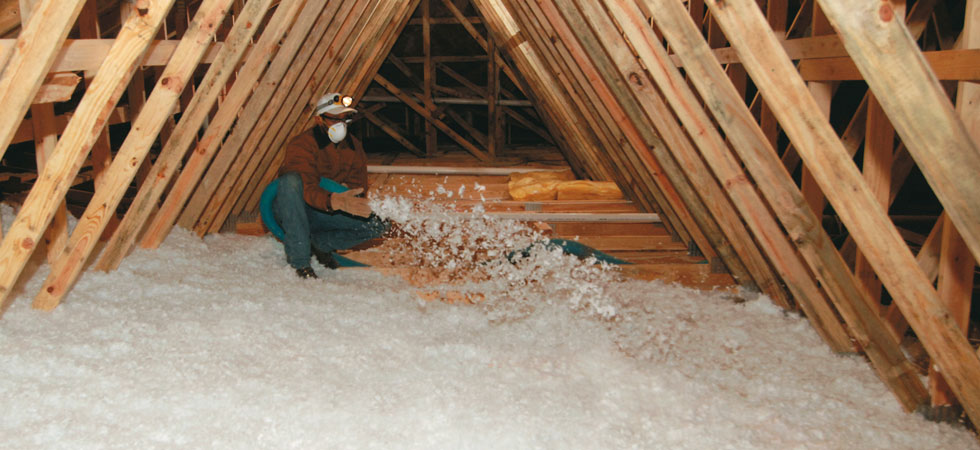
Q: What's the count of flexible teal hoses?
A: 1